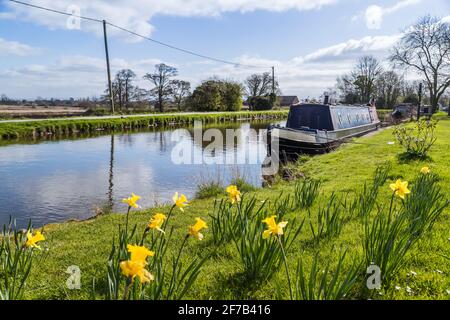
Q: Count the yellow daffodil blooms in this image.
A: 11